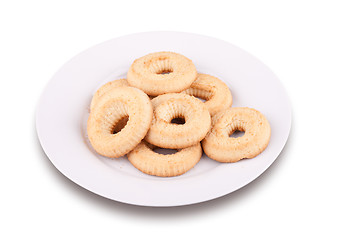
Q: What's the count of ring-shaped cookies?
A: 7